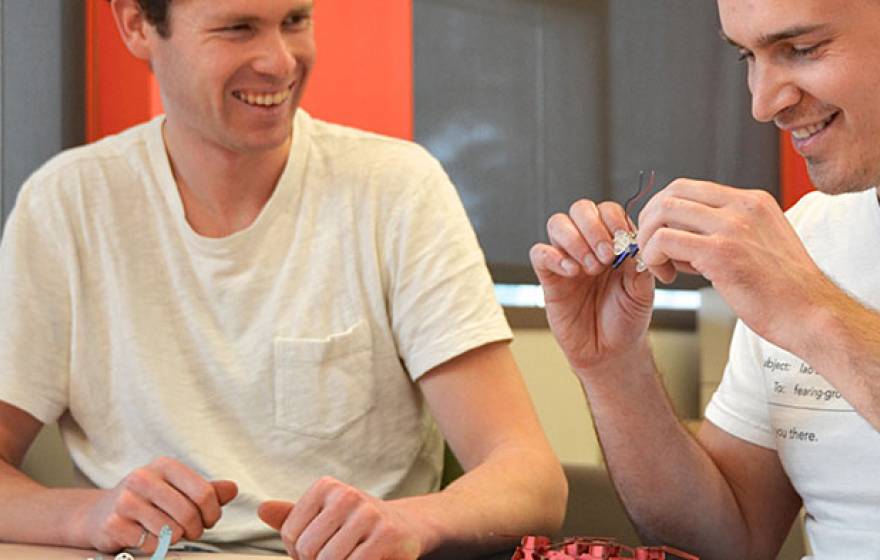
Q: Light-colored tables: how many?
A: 1